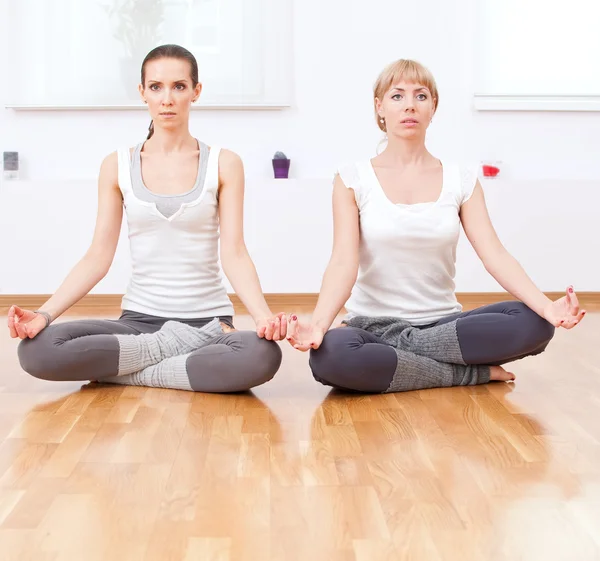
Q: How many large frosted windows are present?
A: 2